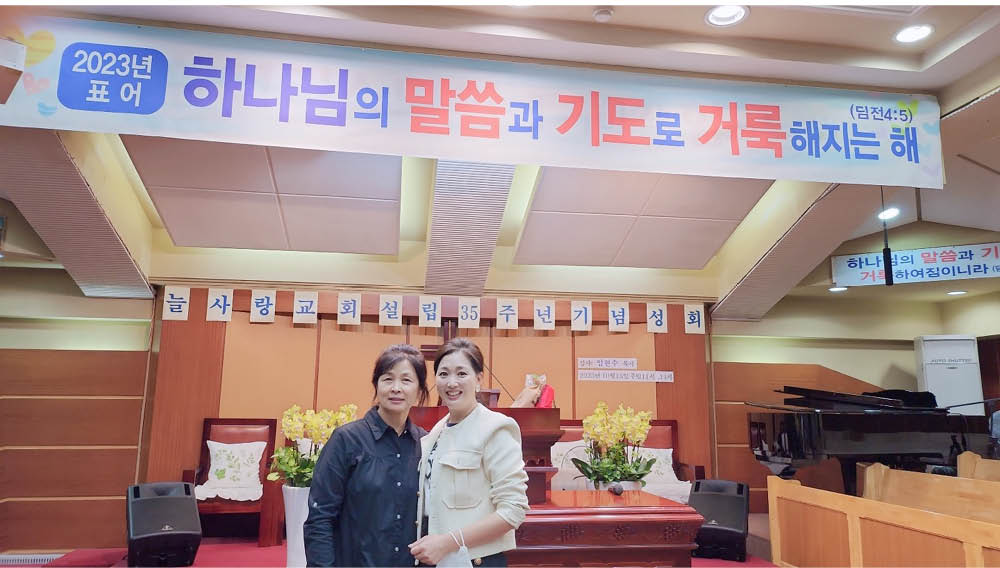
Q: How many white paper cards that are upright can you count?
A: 14